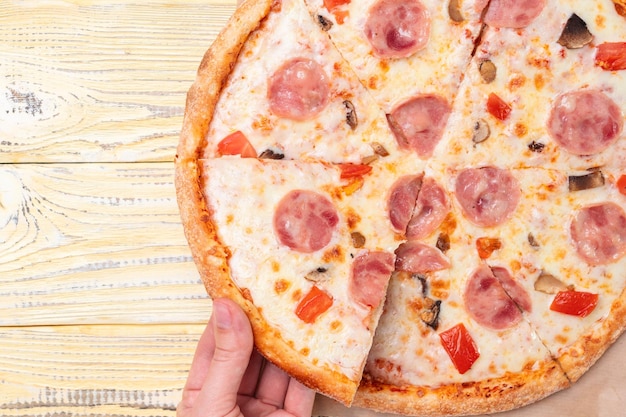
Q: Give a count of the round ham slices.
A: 11